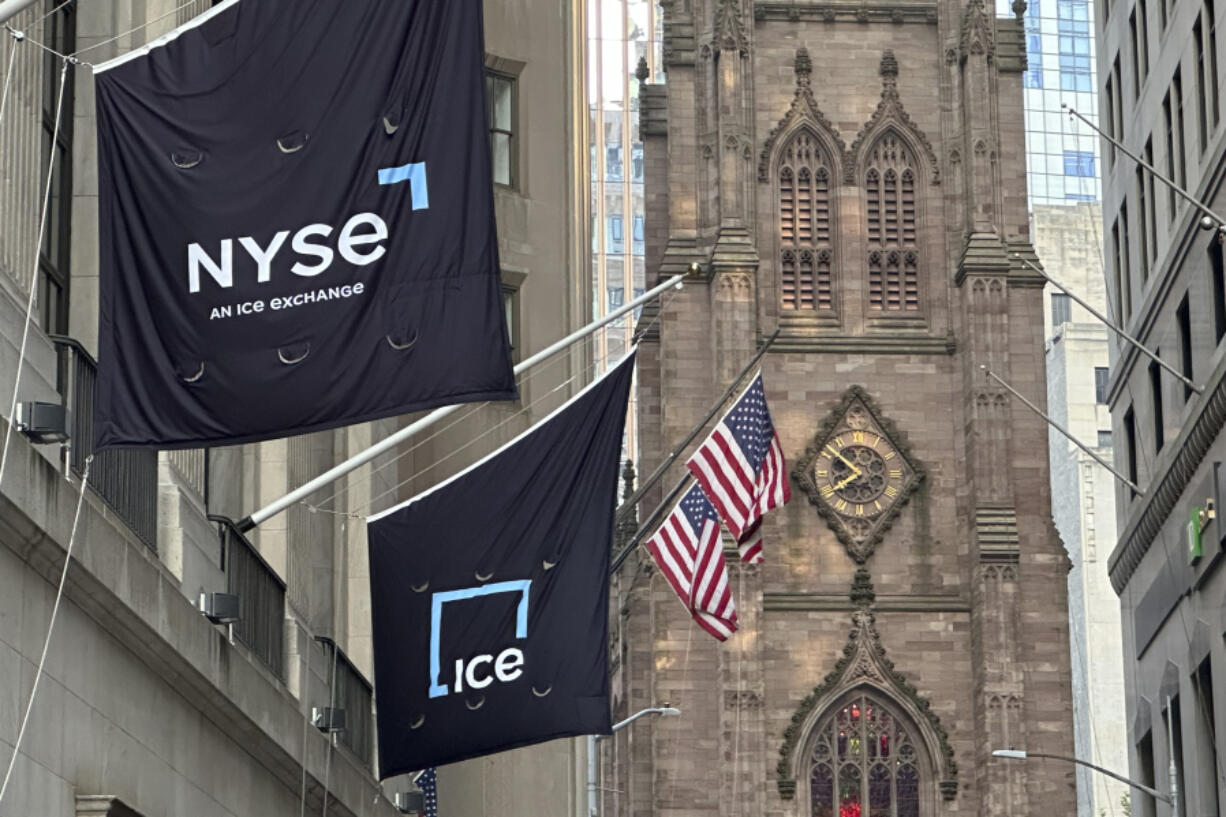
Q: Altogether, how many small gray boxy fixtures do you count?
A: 4